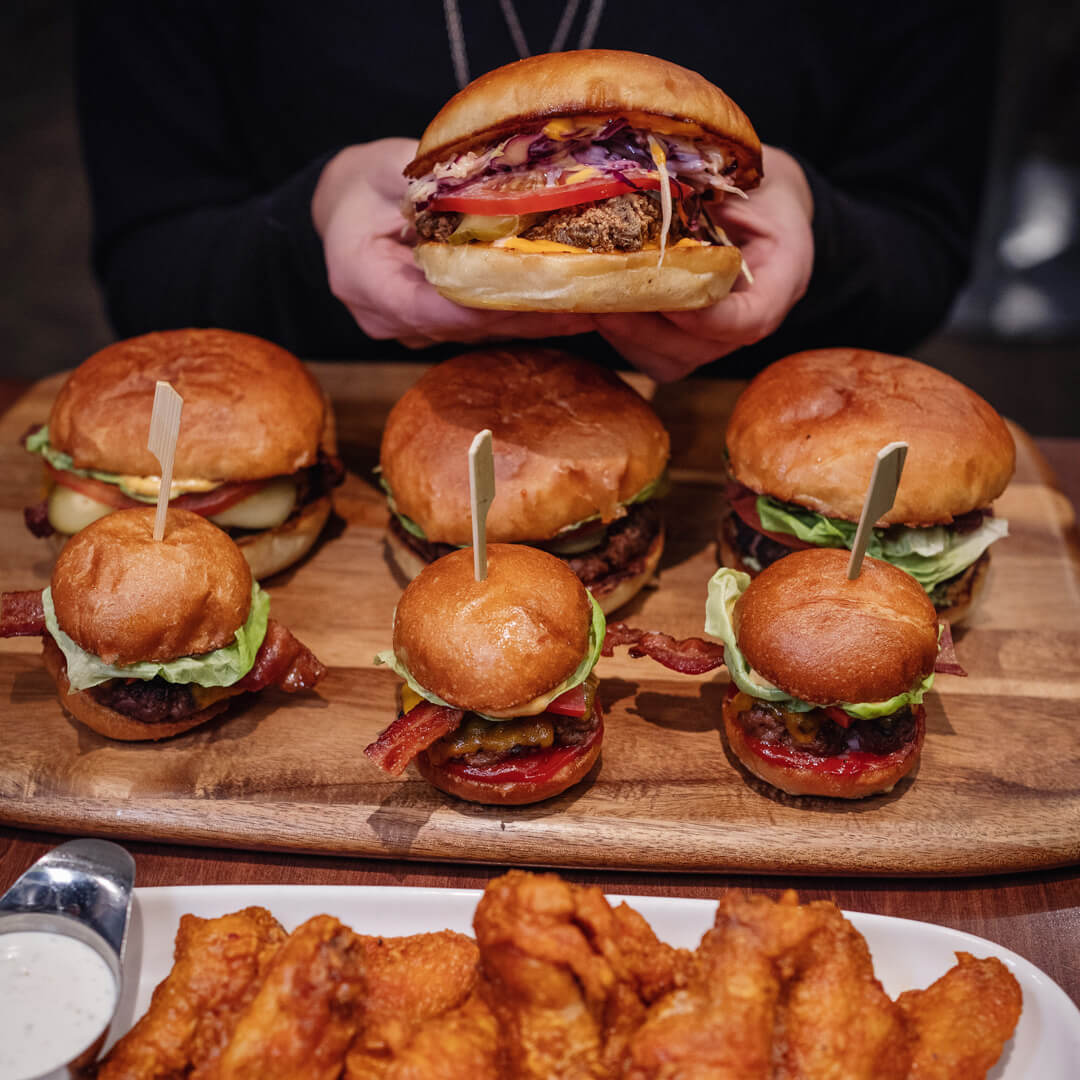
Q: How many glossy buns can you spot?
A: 7